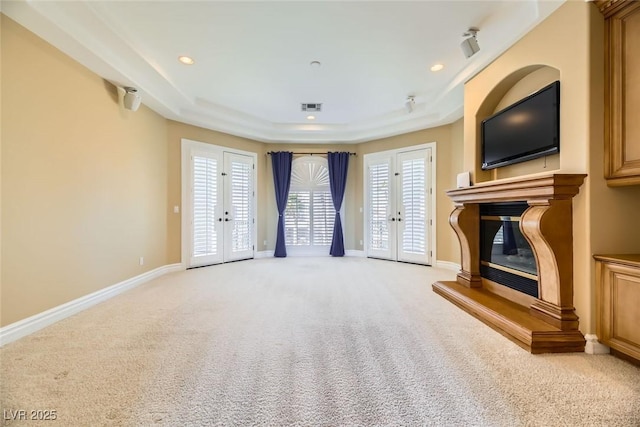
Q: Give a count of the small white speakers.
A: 3